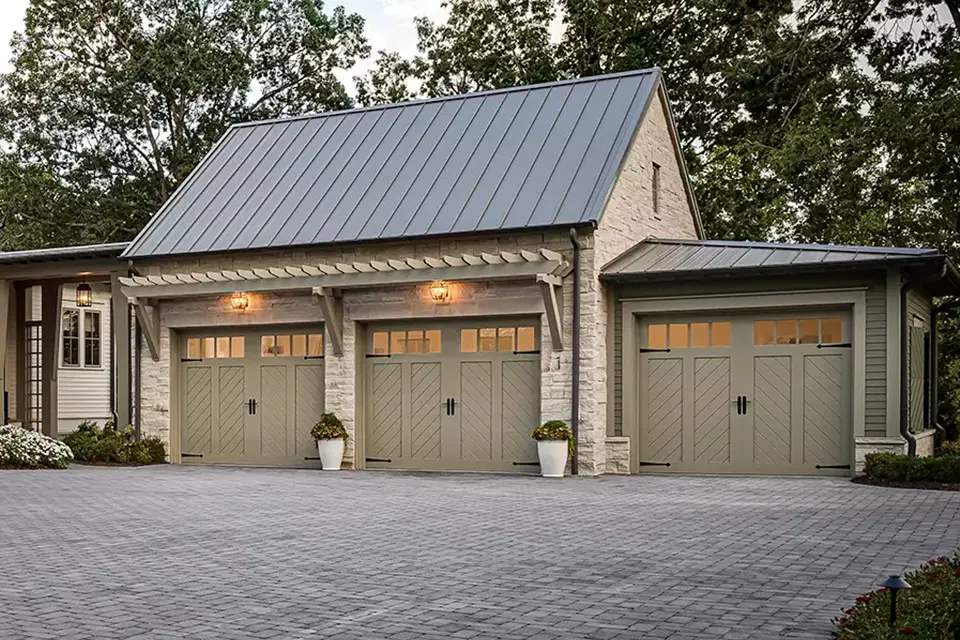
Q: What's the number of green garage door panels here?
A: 12